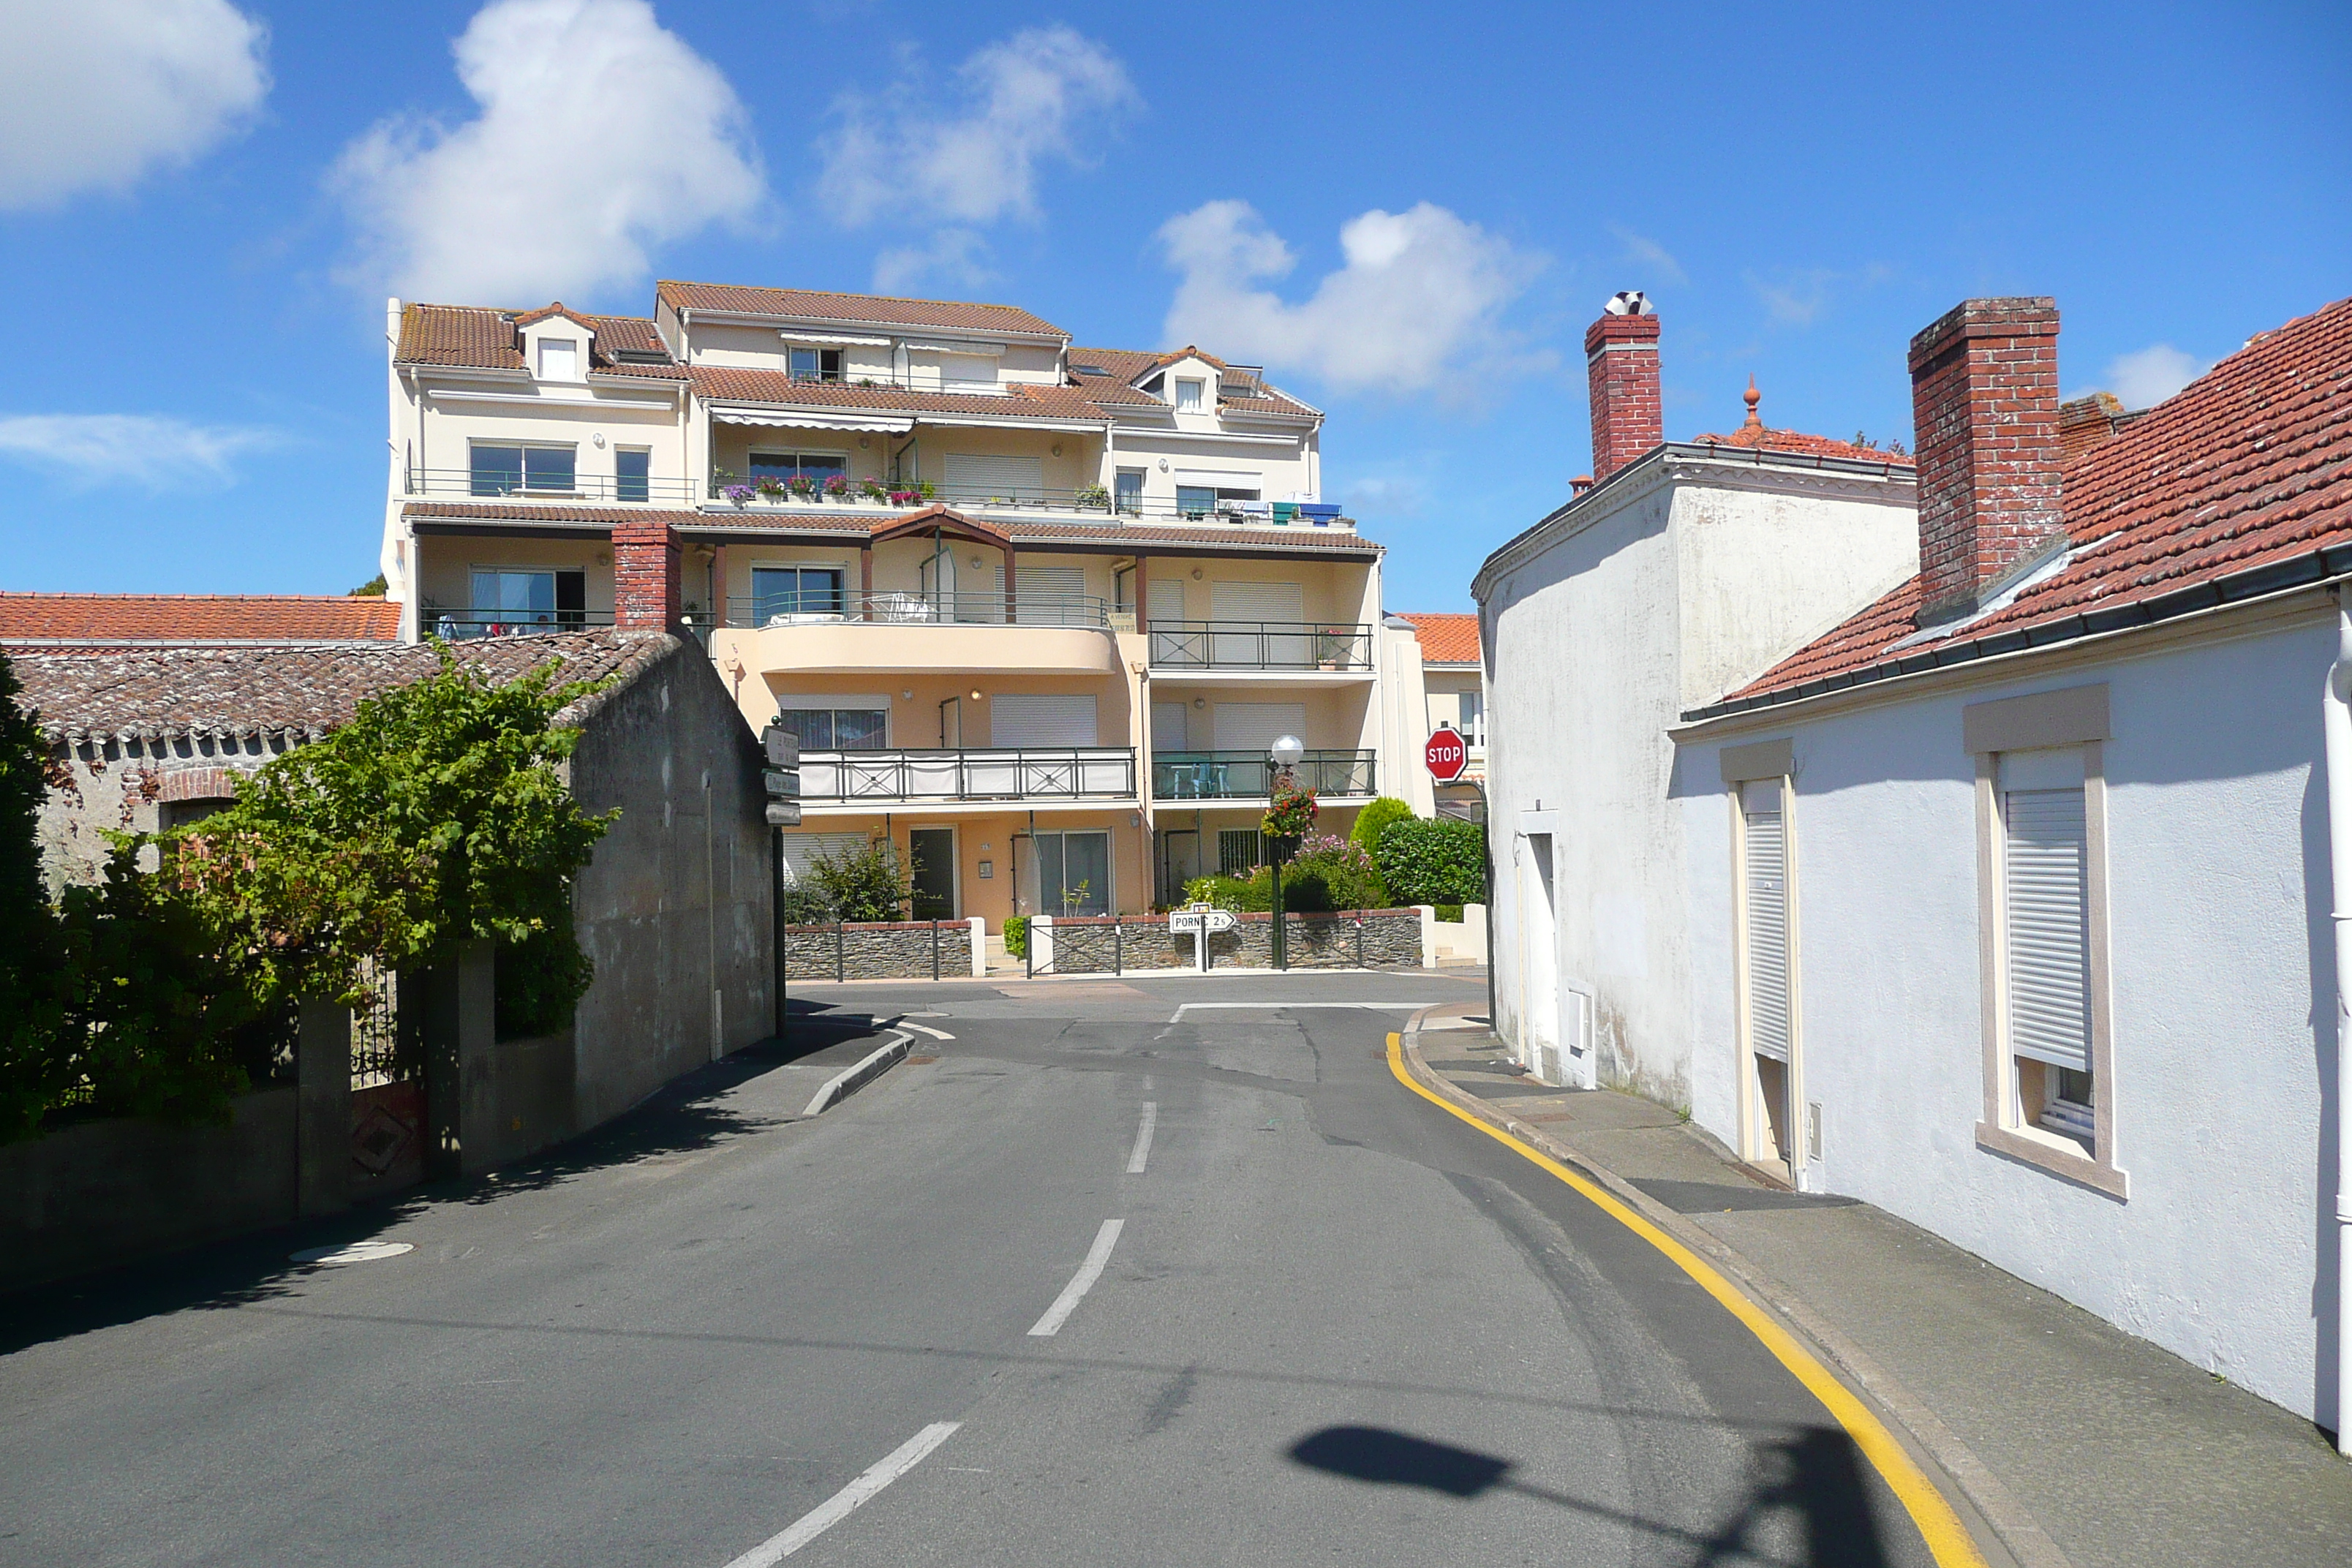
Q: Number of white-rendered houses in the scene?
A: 2